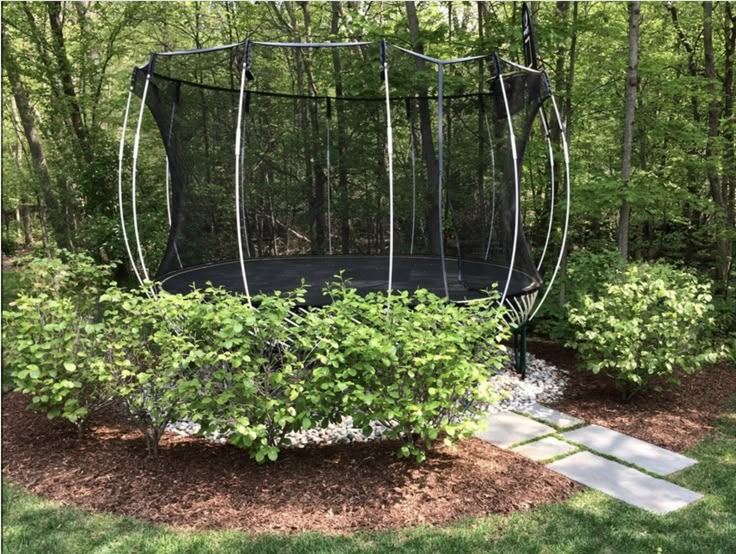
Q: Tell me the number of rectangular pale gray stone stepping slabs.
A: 5